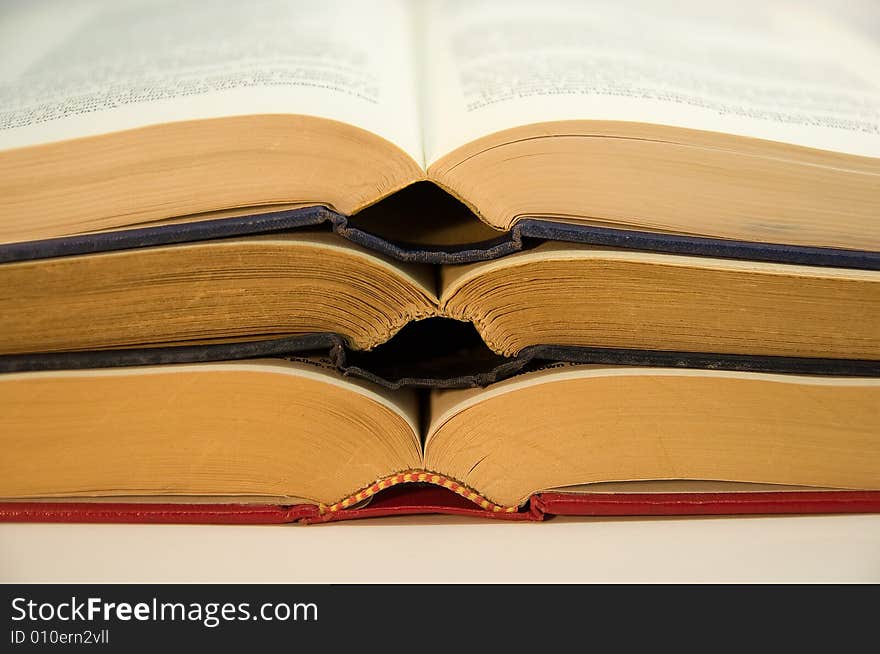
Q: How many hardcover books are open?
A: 3